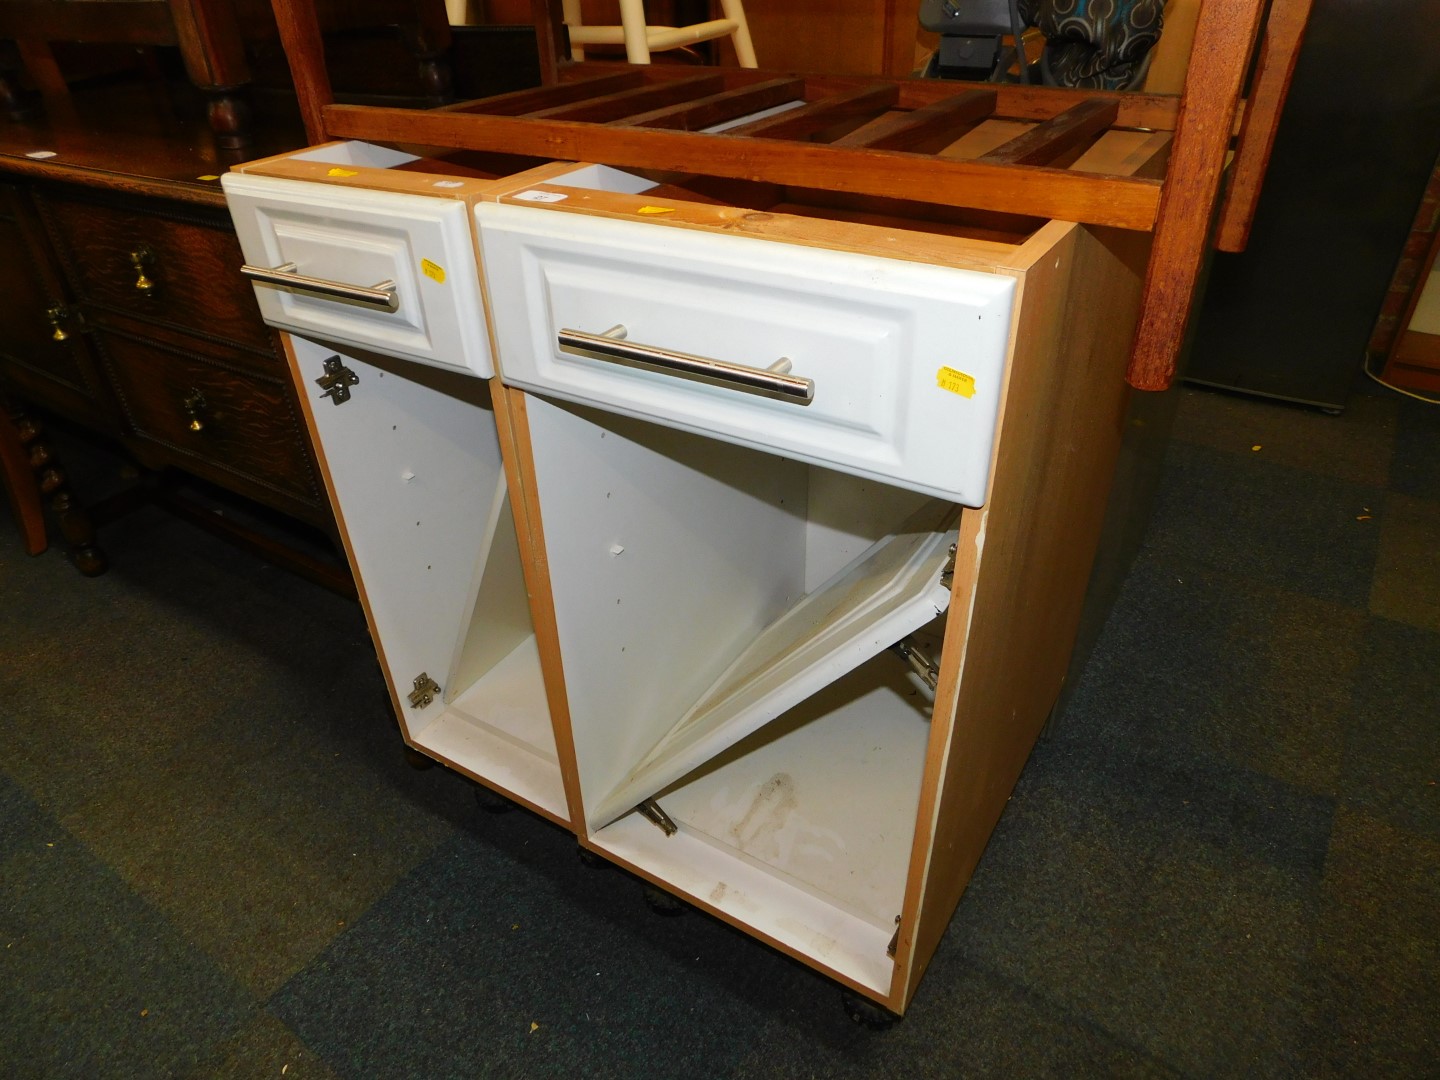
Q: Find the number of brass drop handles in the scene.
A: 3